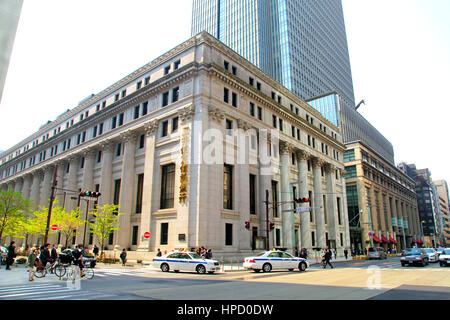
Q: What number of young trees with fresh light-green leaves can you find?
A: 4